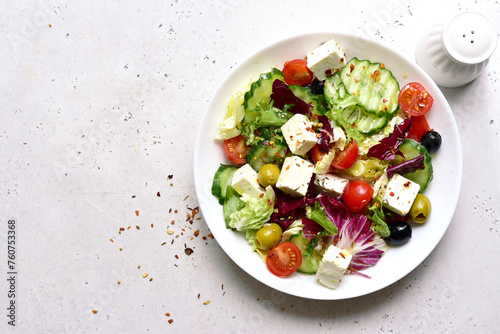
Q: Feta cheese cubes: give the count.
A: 7